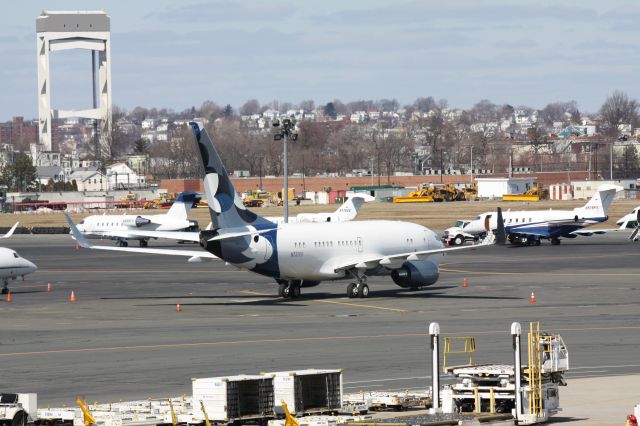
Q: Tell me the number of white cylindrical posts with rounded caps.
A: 2